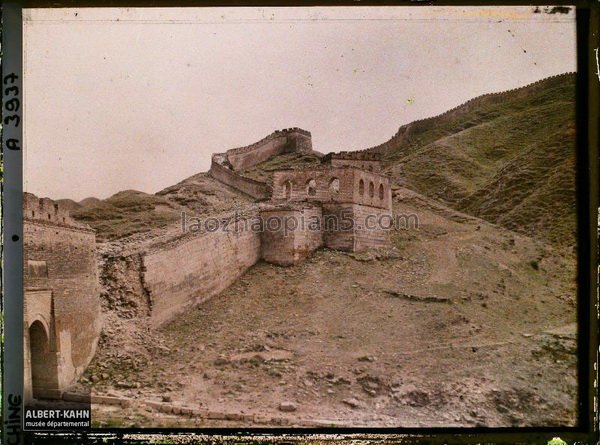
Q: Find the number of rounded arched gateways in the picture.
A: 1